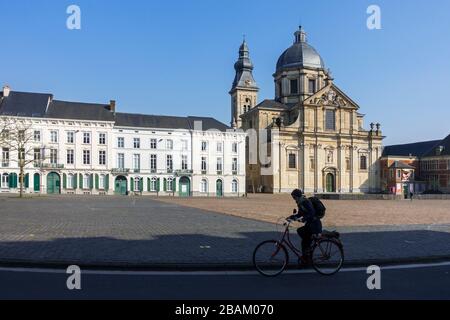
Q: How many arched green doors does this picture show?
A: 6